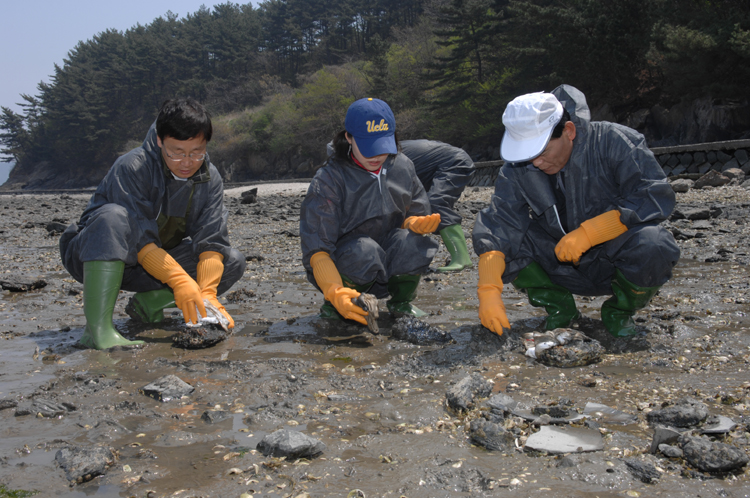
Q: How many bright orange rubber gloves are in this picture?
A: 6